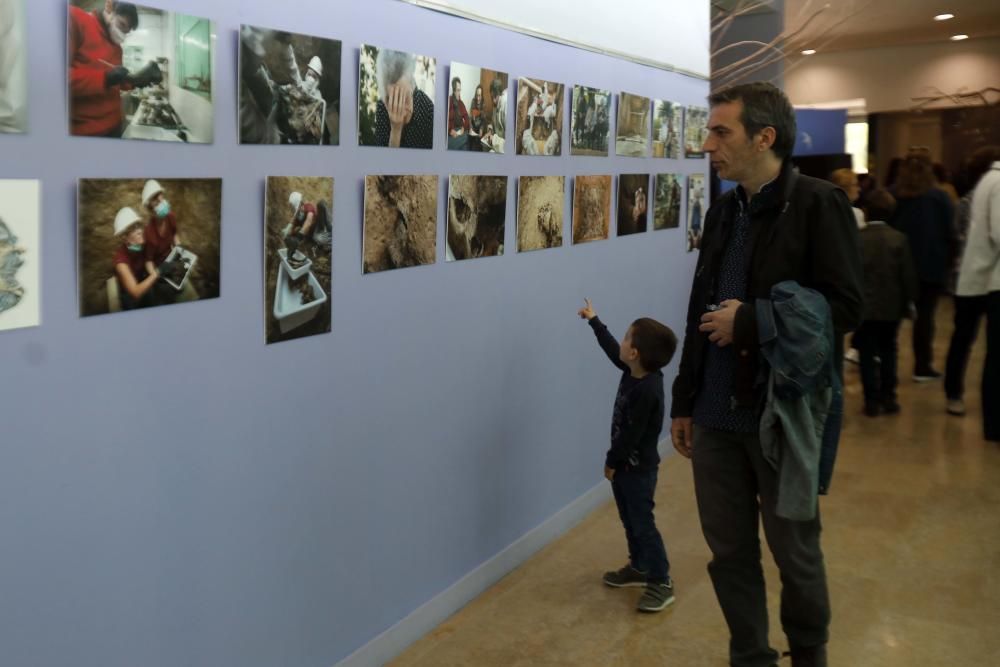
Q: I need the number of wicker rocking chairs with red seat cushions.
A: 0